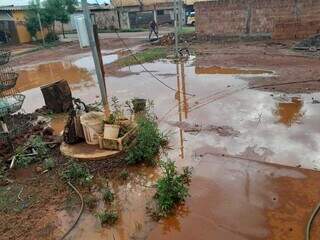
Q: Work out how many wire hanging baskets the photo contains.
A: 3